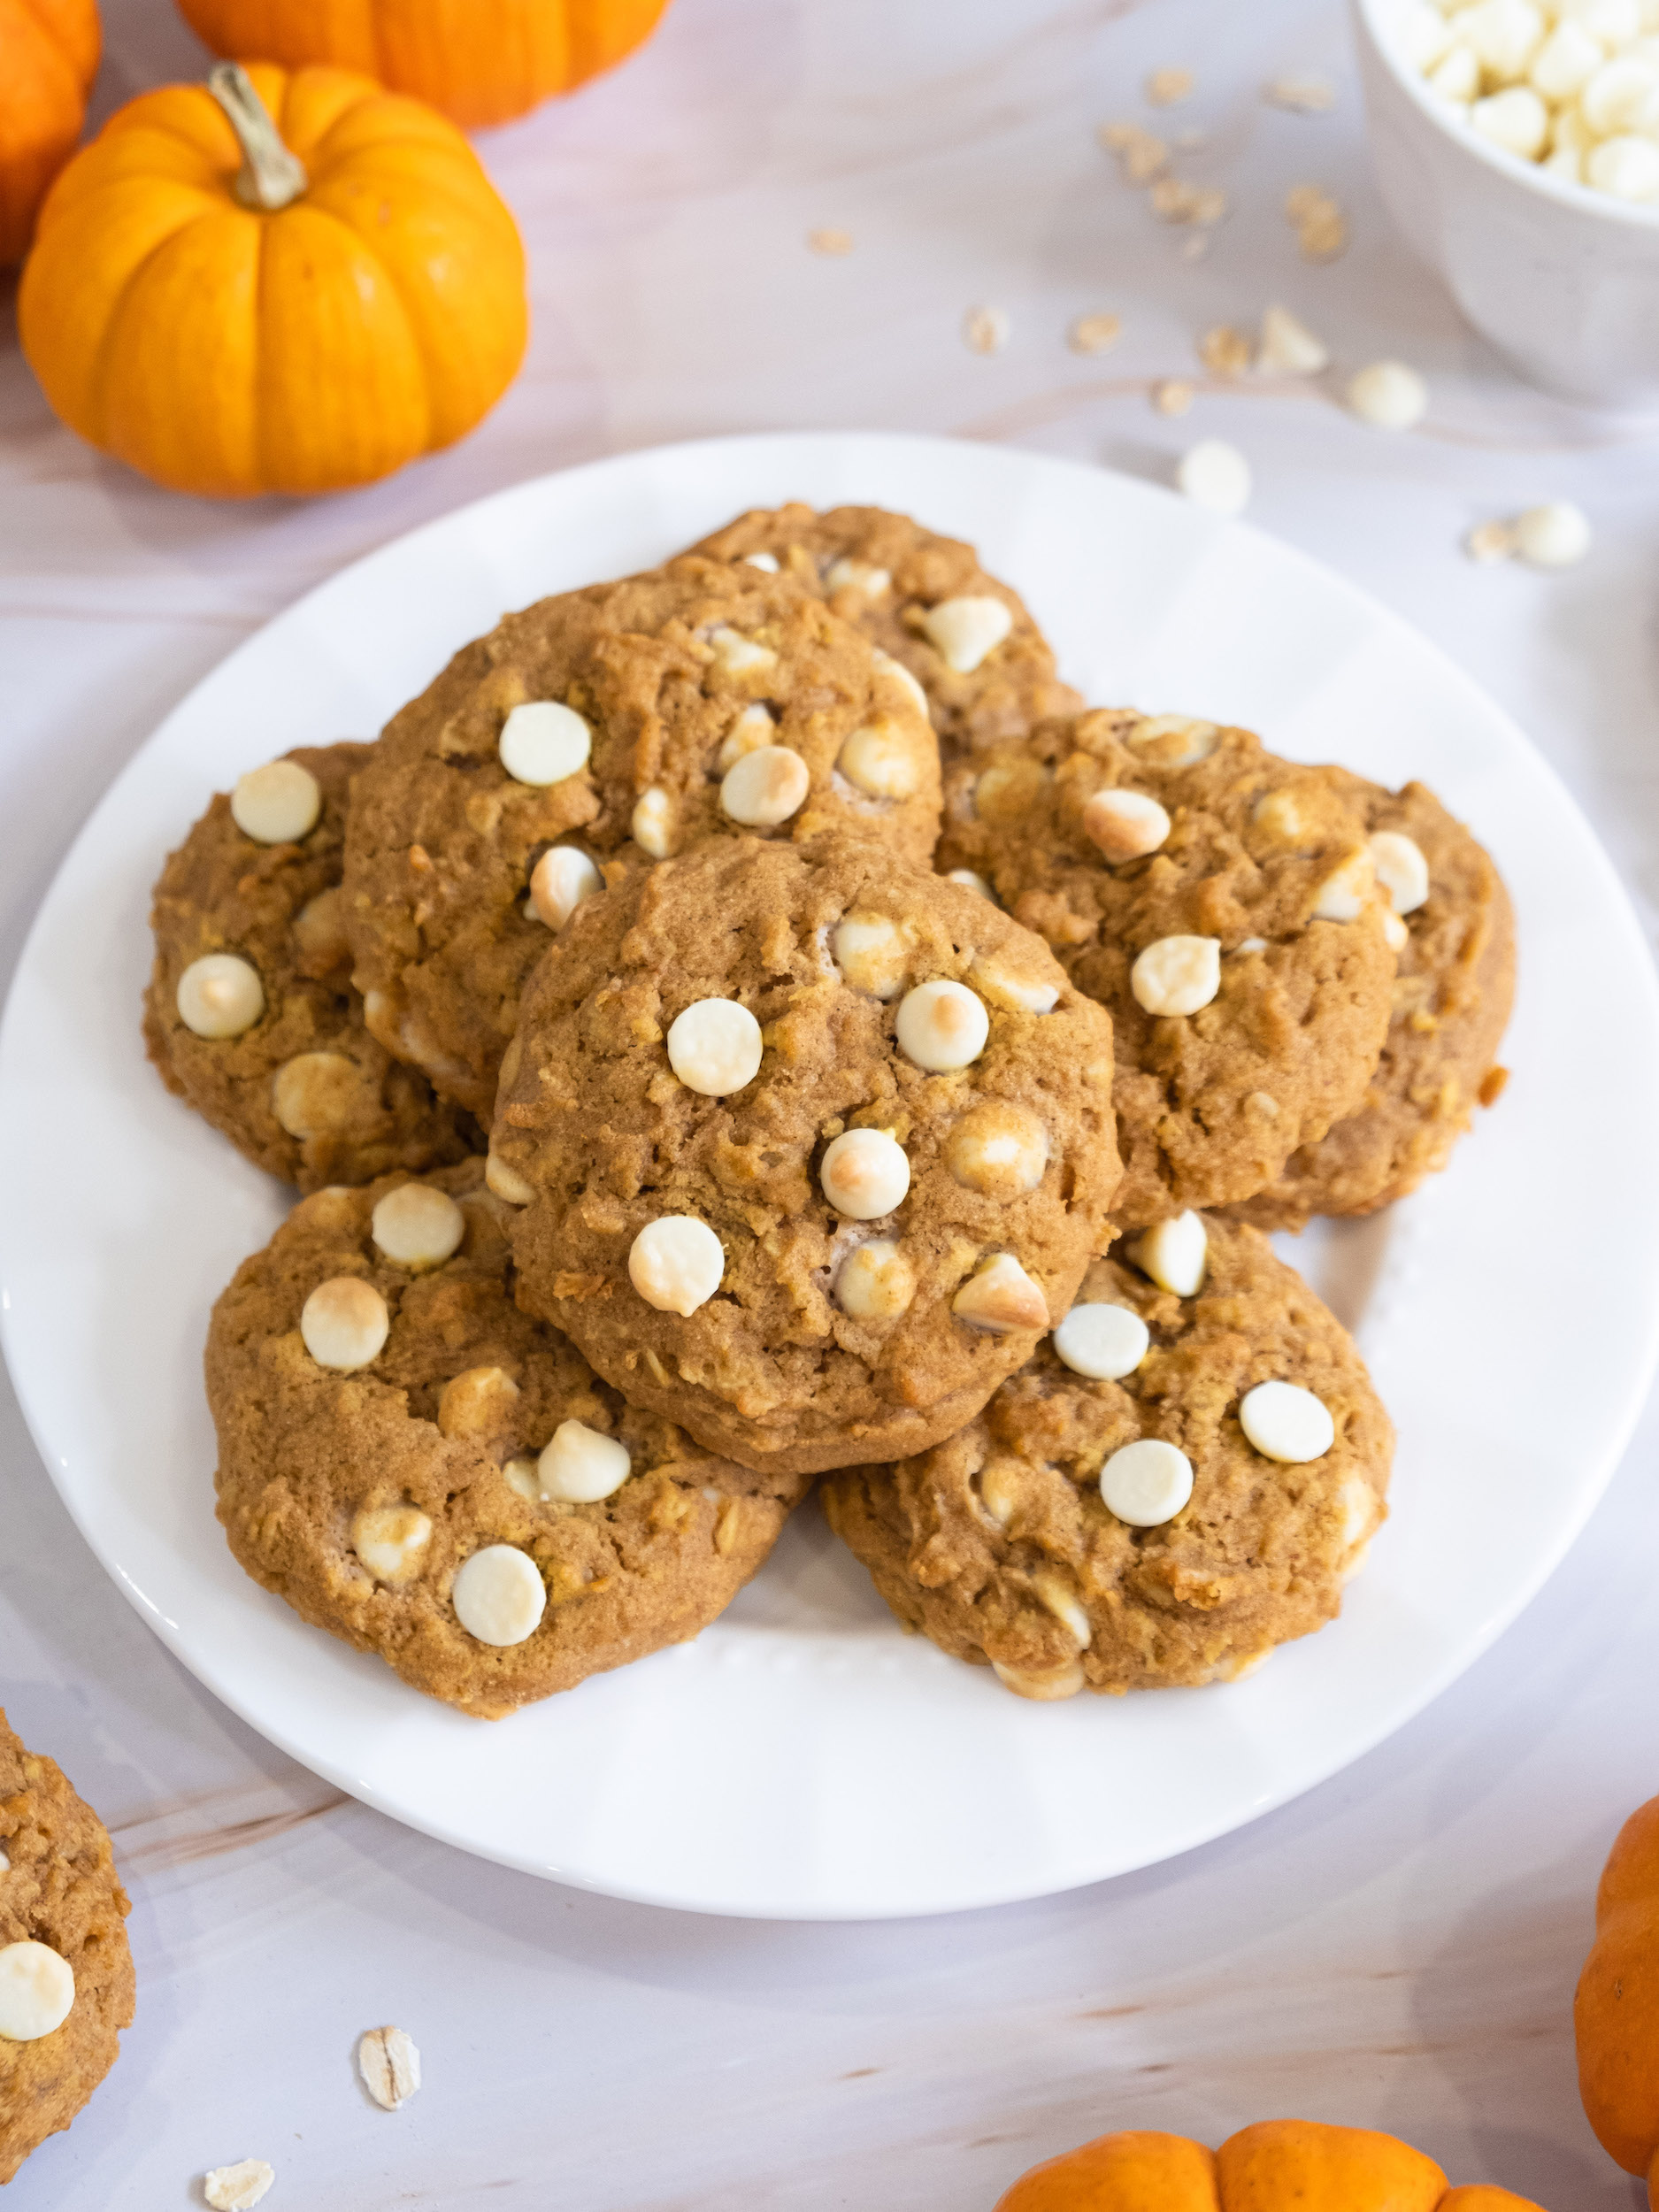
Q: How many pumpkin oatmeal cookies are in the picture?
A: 9